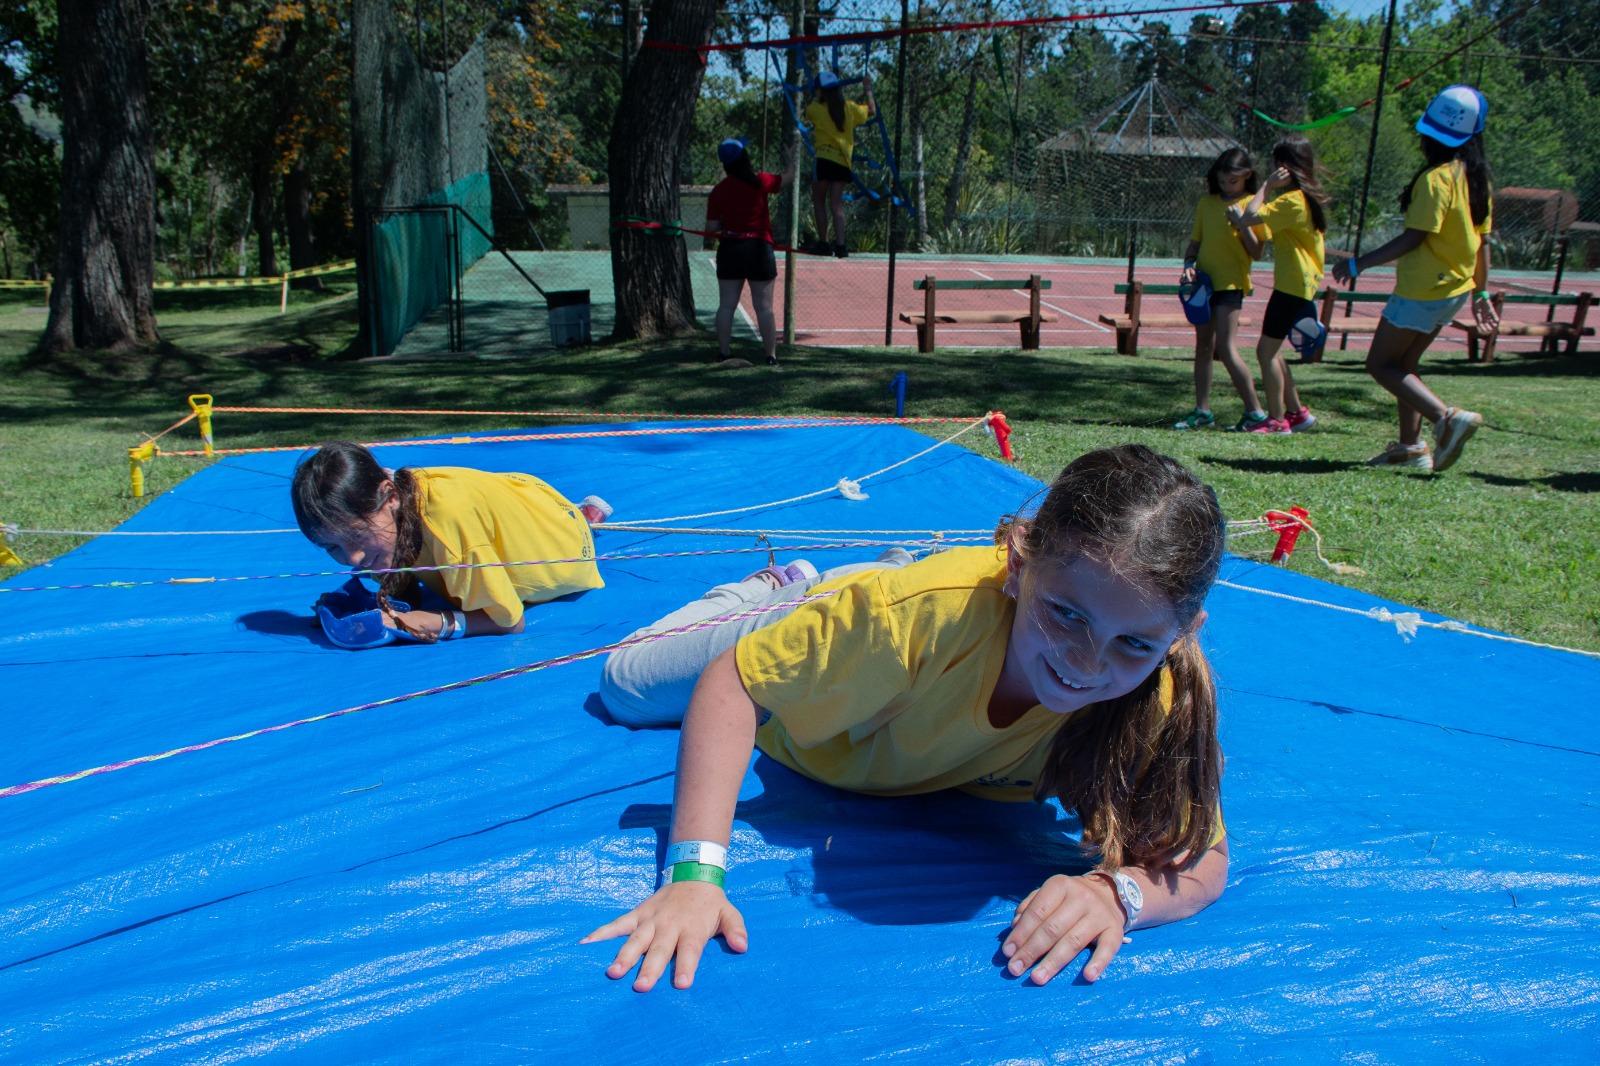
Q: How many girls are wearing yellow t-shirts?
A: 6